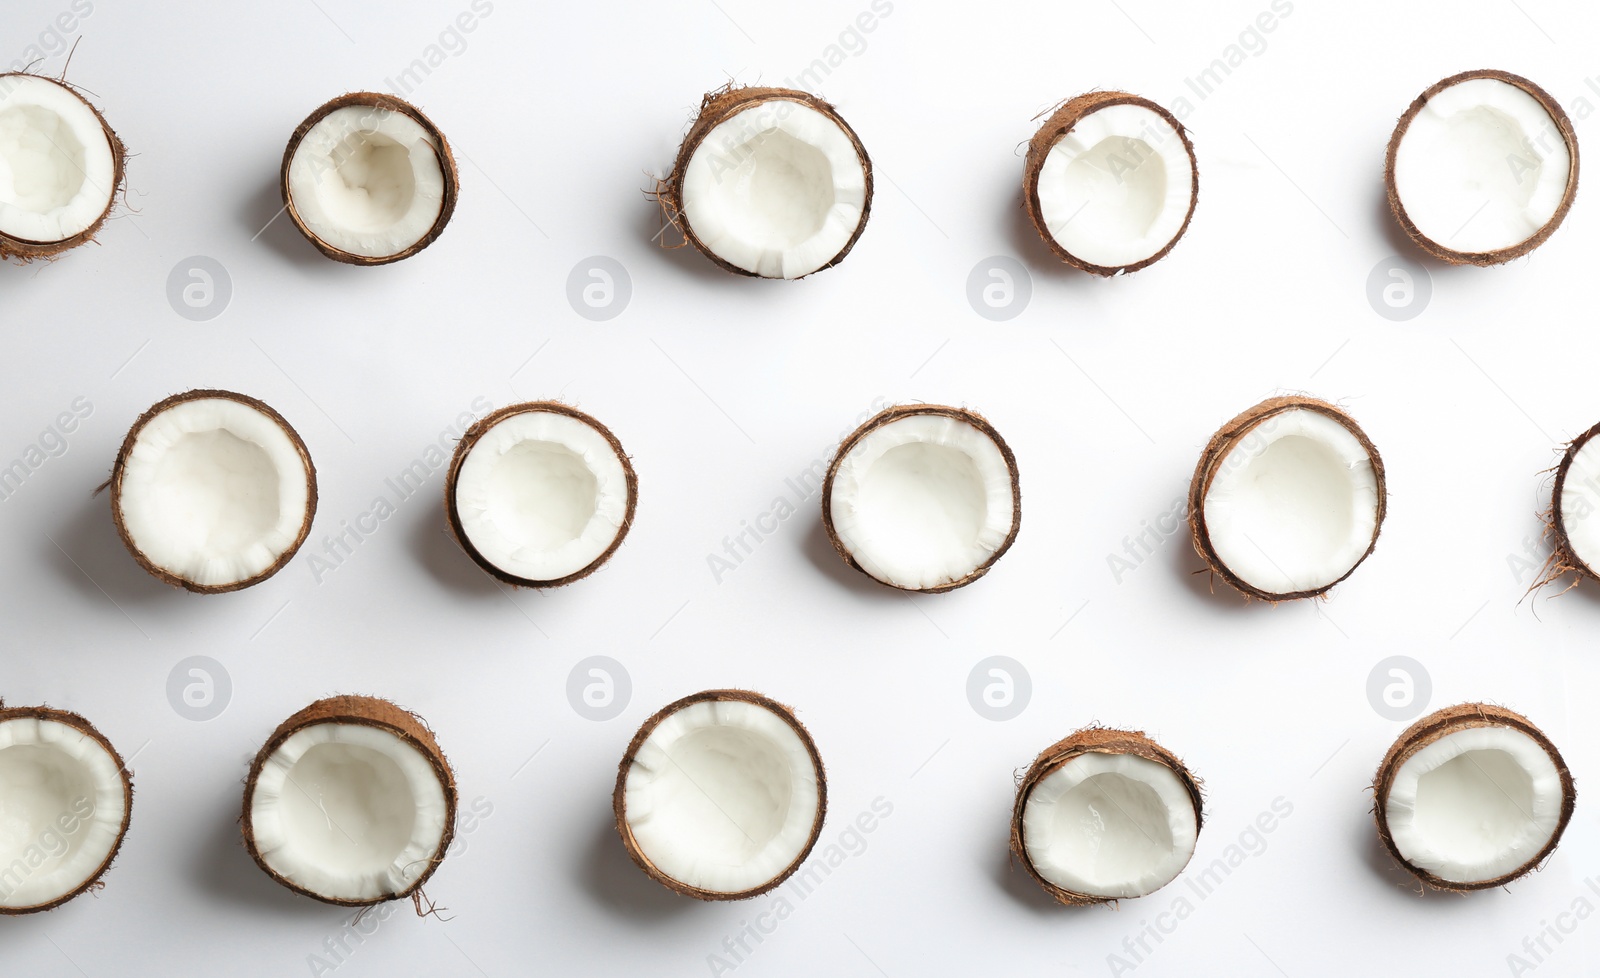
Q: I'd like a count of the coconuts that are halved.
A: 15